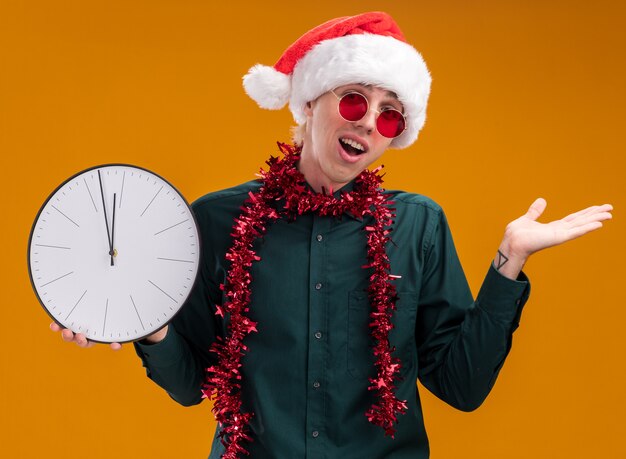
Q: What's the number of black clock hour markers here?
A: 12